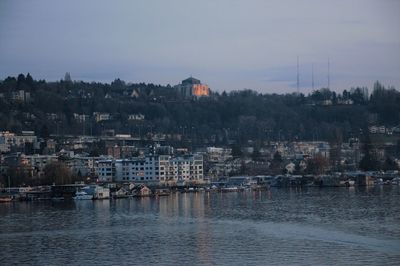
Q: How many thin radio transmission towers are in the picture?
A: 3